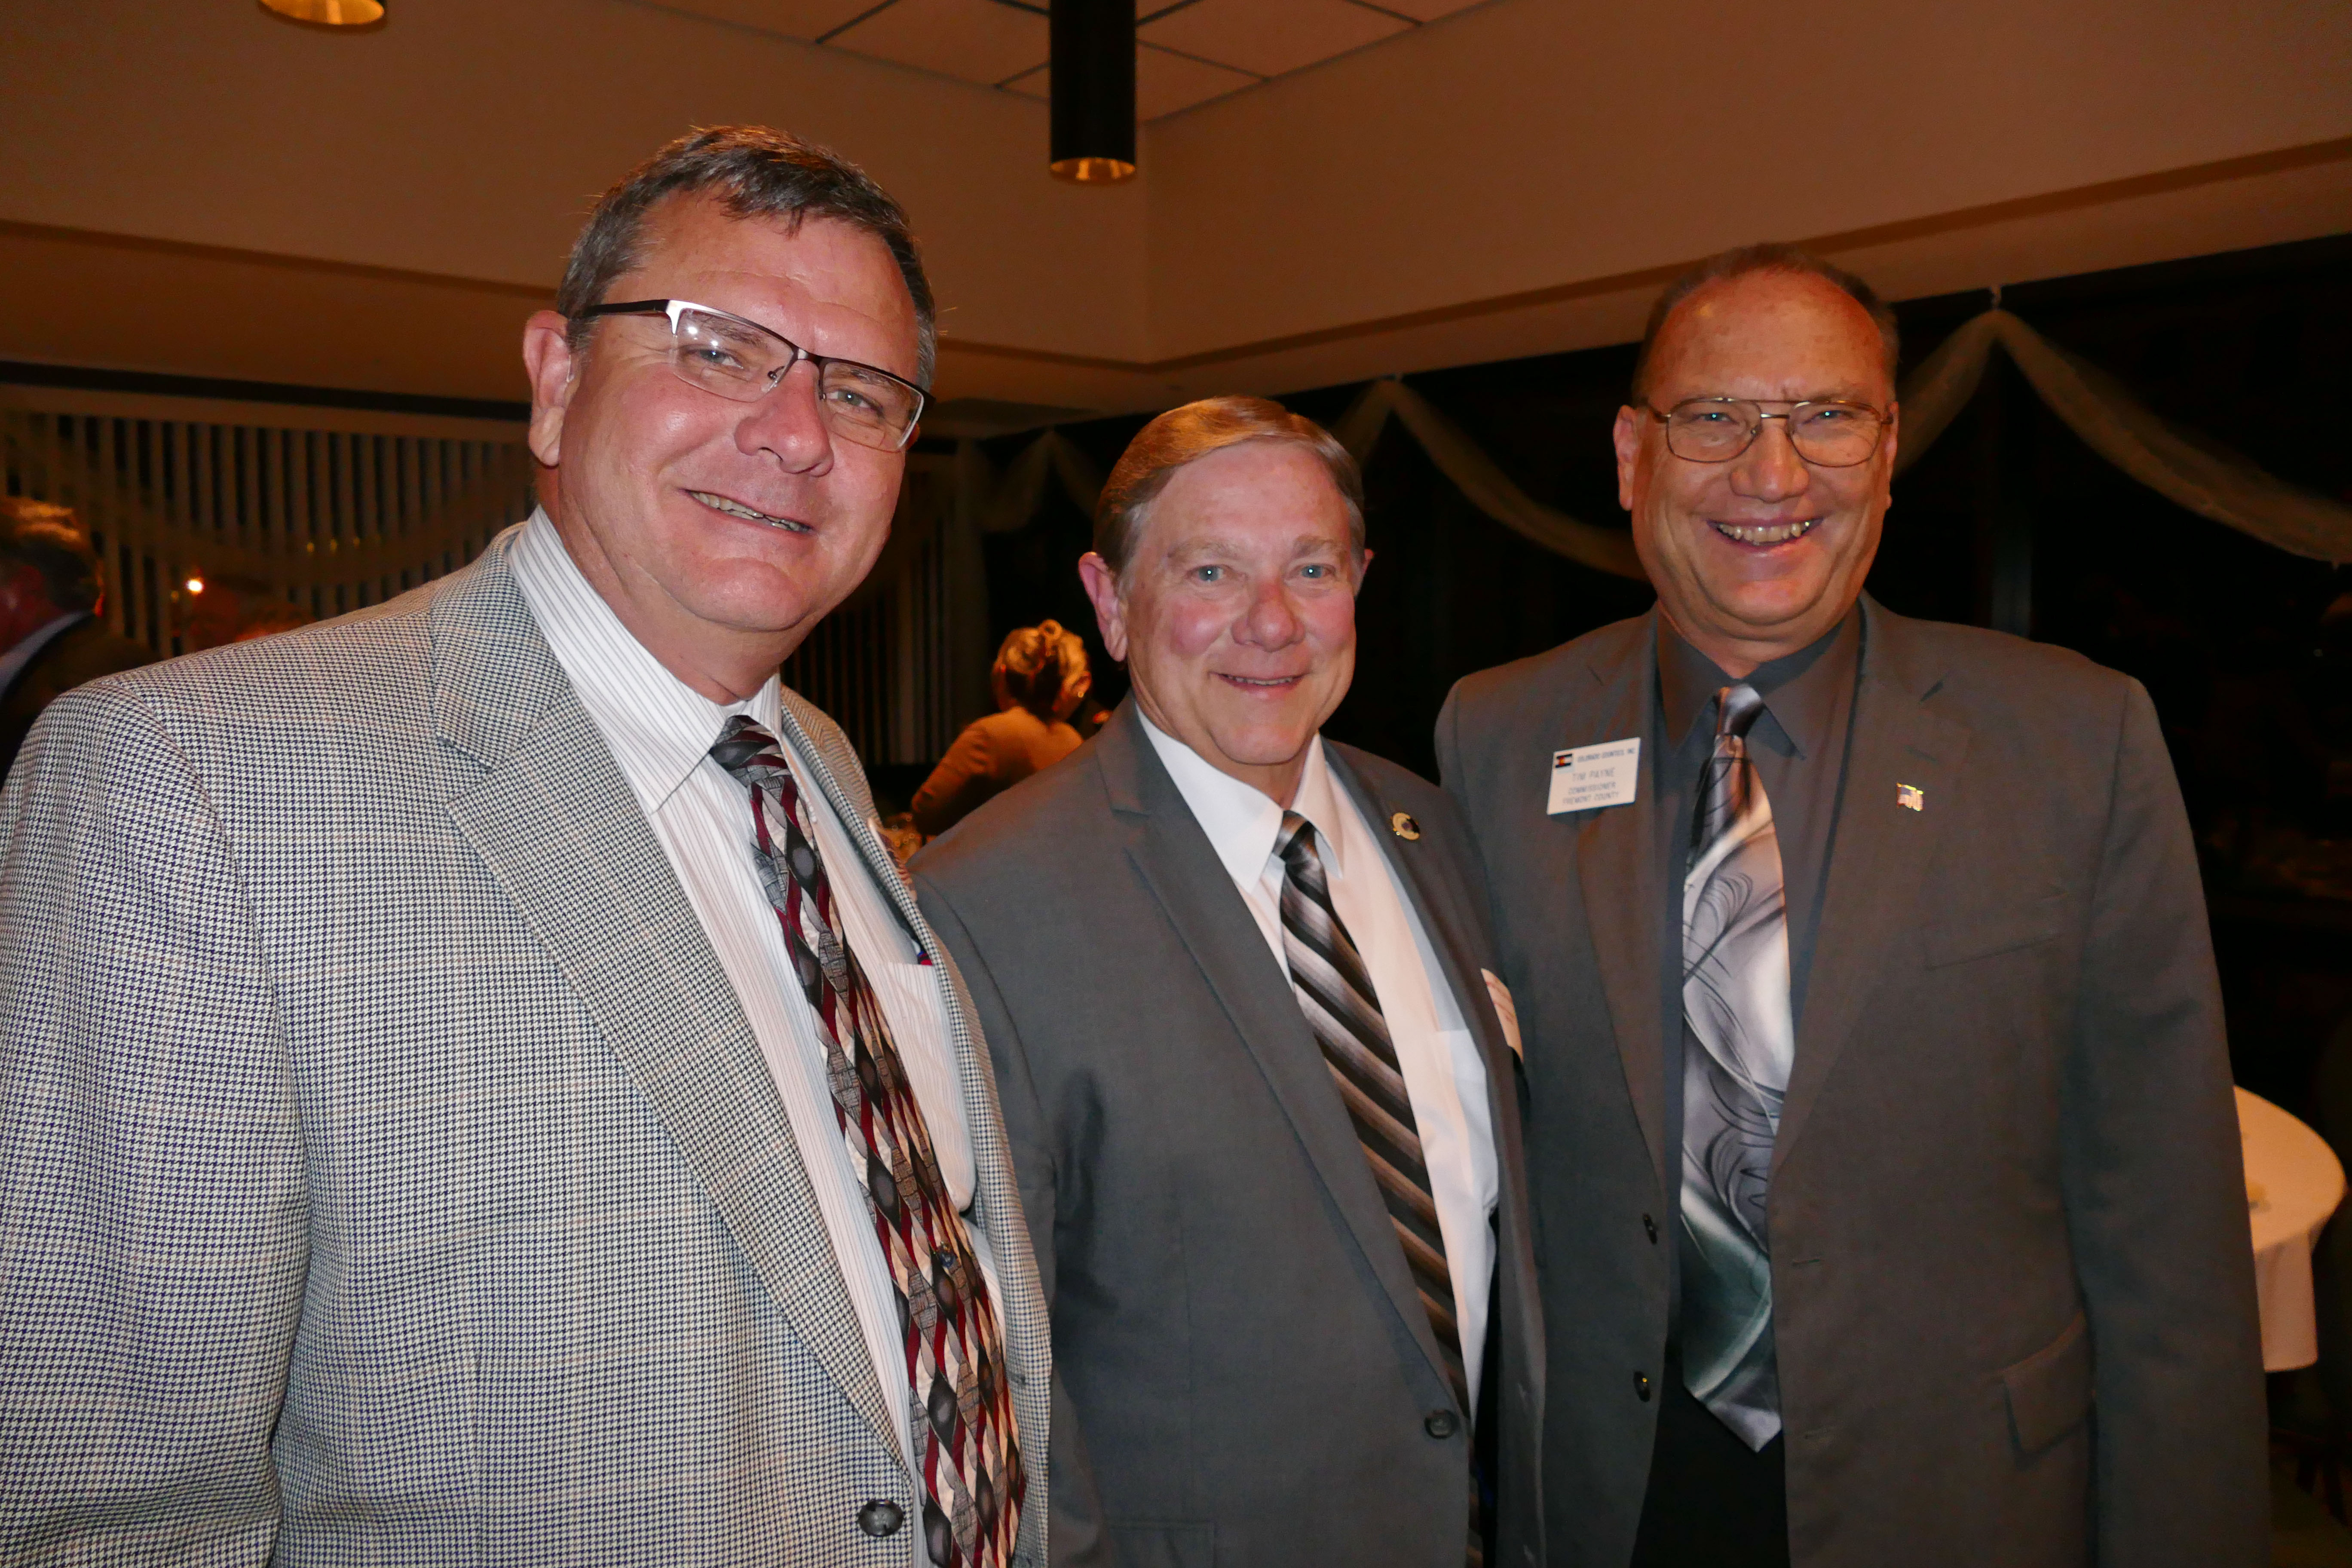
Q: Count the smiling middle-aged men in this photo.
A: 3